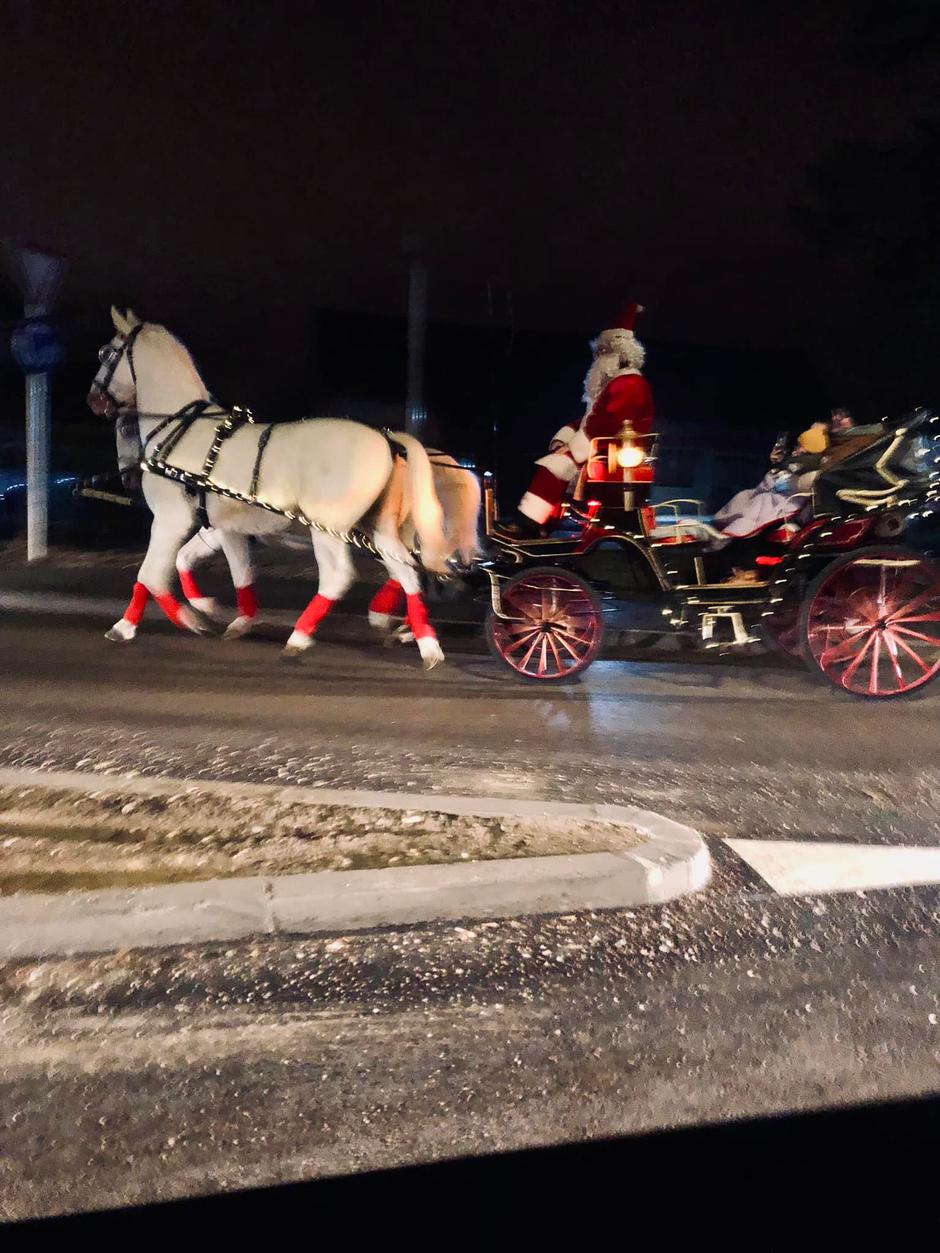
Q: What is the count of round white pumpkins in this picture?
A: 0